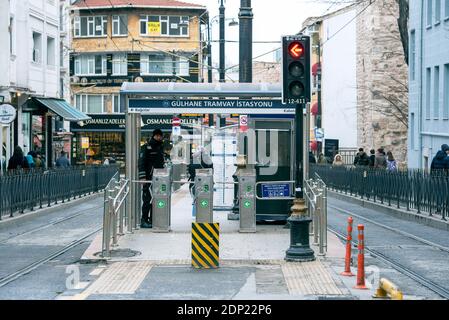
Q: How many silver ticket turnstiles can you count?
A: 3